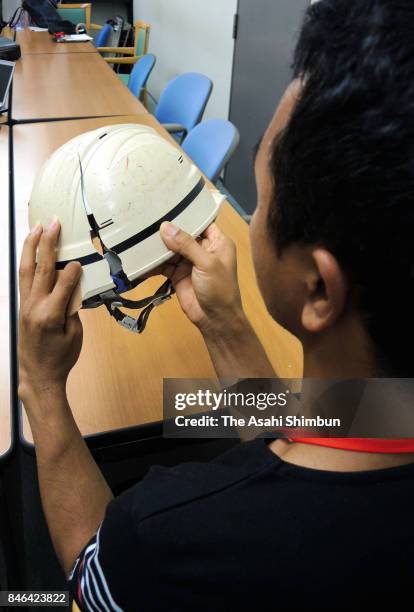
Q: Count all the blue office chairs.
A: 4